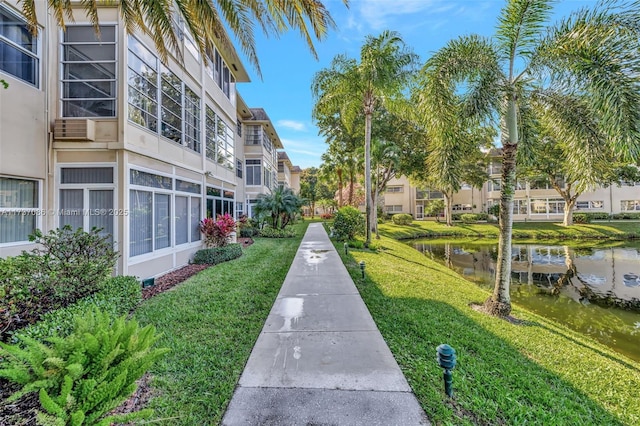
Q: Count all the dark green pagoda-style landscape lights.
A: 3